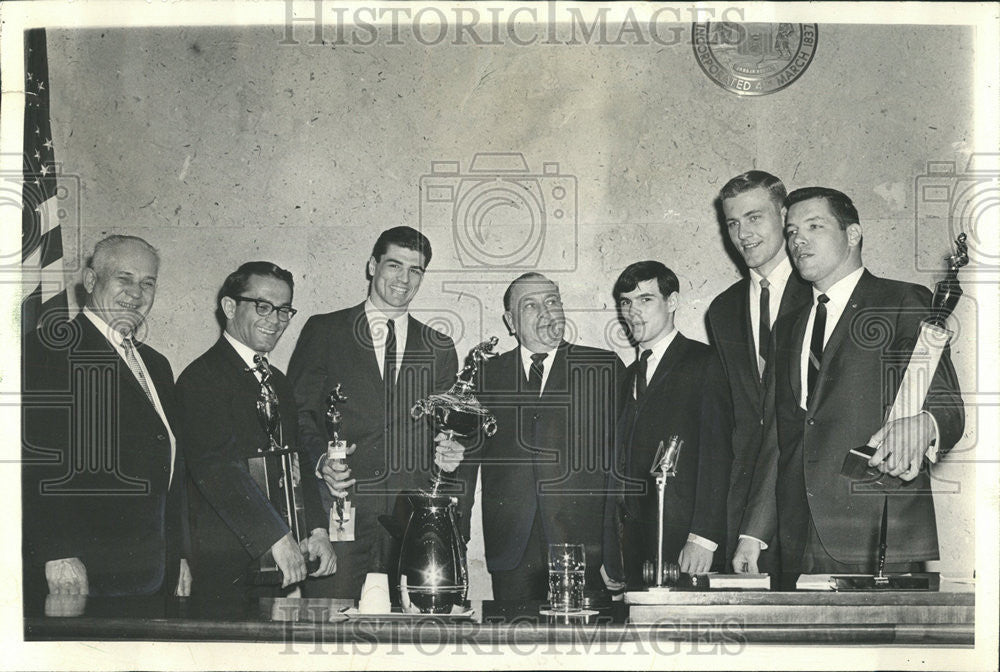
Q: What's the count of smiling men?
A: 4